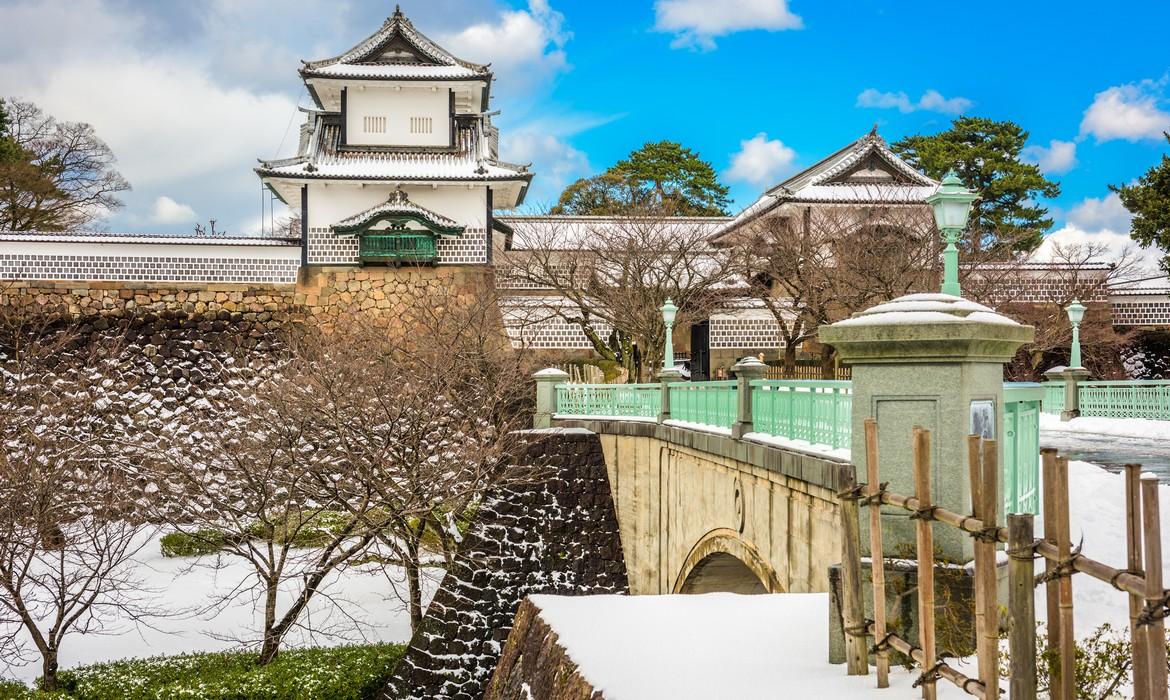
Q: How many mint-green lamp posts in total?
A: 3